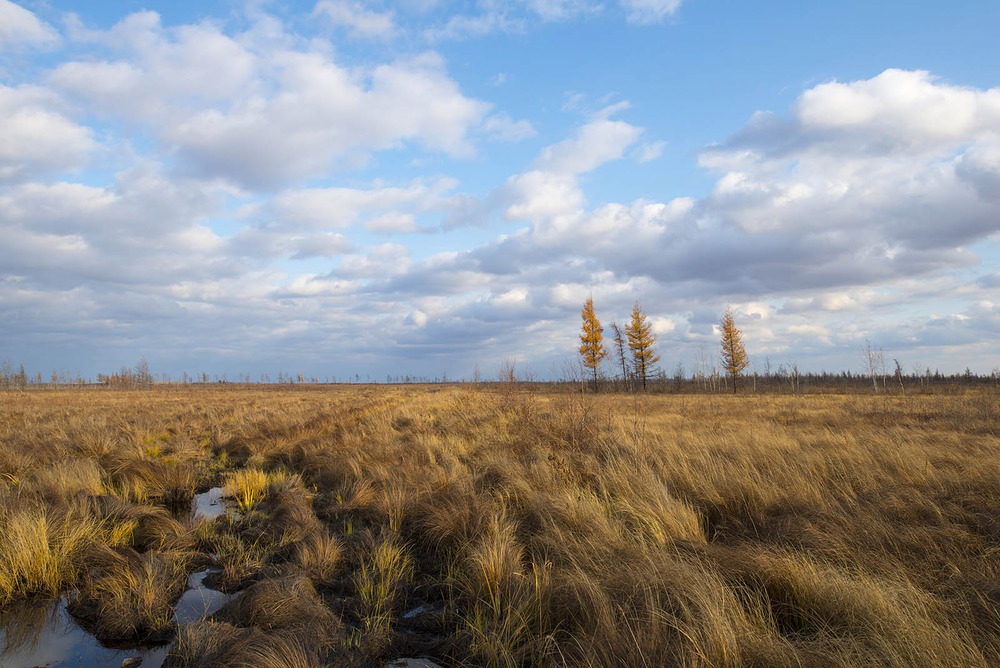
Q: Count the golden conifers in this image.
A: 3